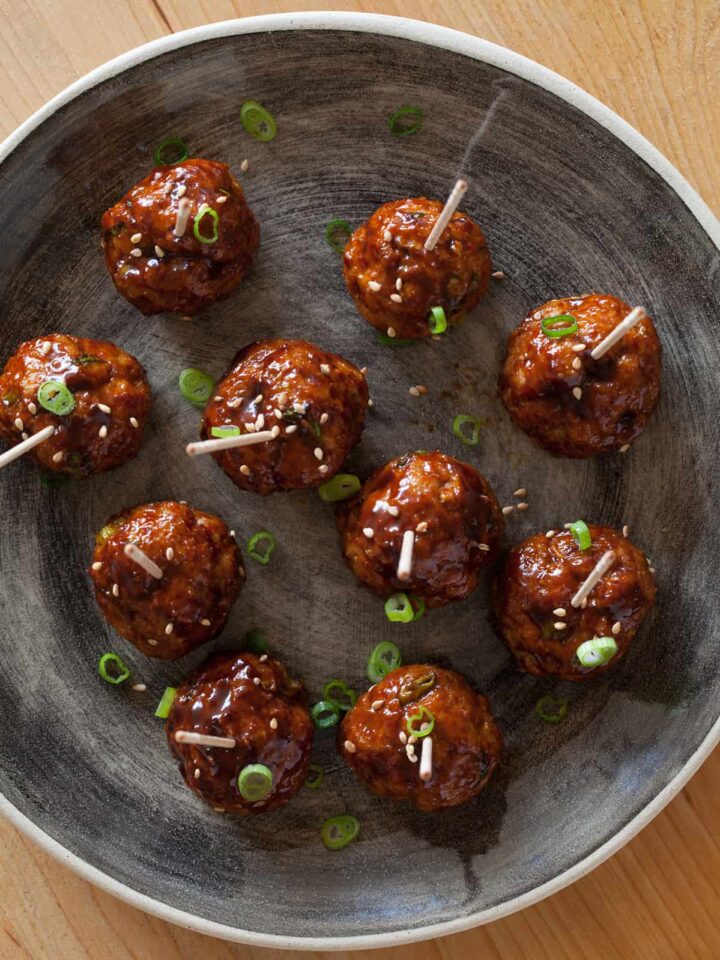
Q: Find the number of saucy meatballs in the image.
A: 10